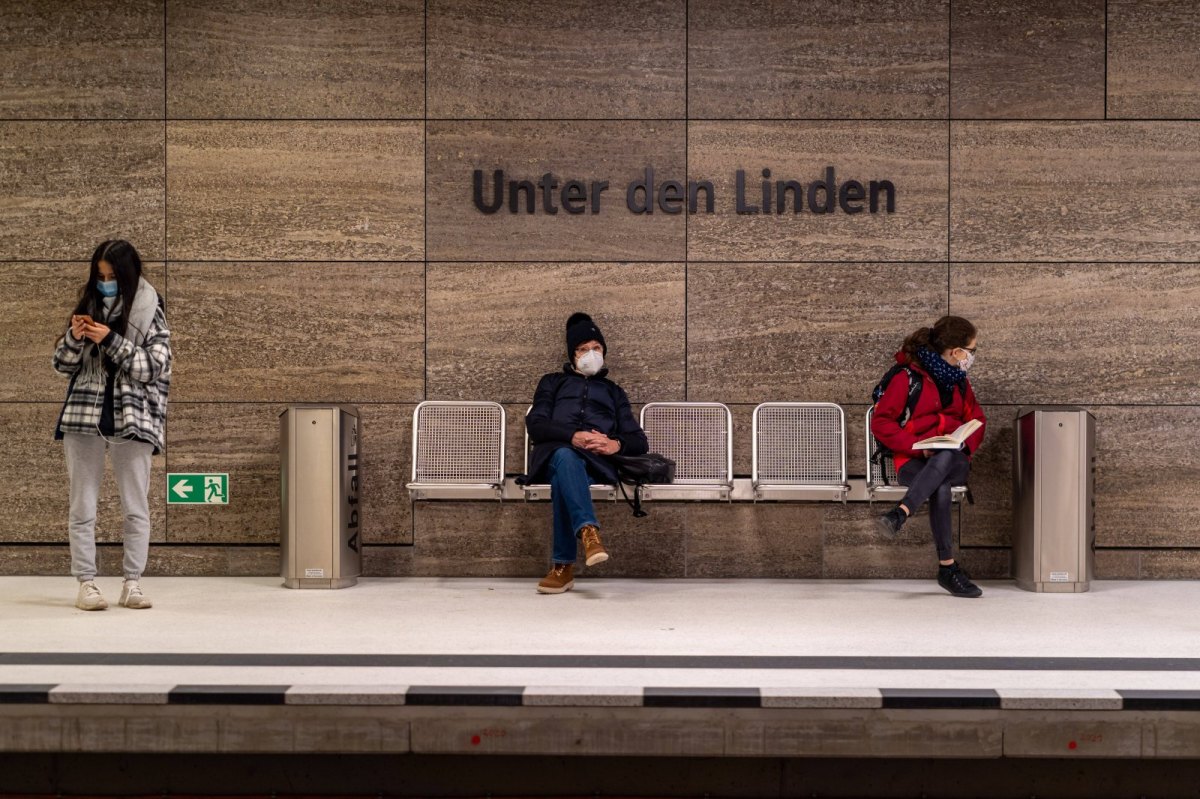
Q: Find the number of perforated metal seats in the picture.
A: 5